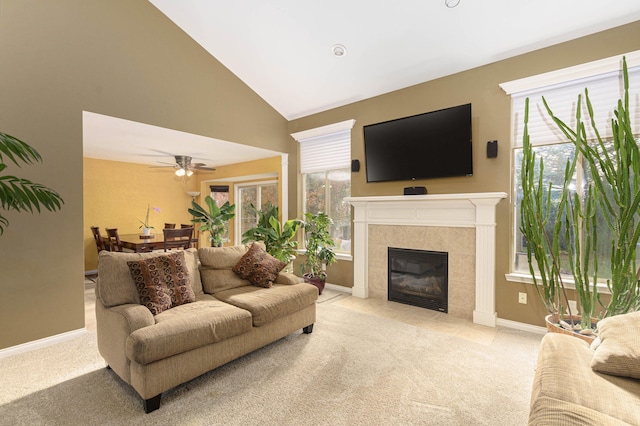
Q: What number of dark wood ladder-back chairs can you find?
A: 5